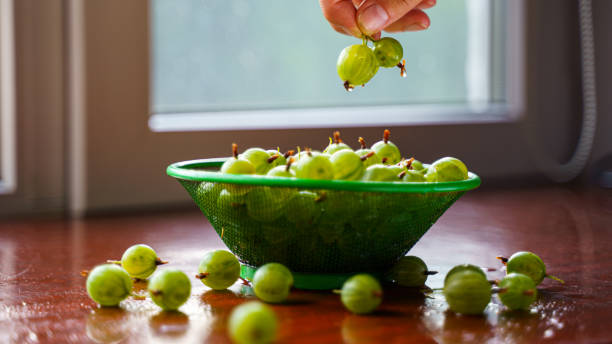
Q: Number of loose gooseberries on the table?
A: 12